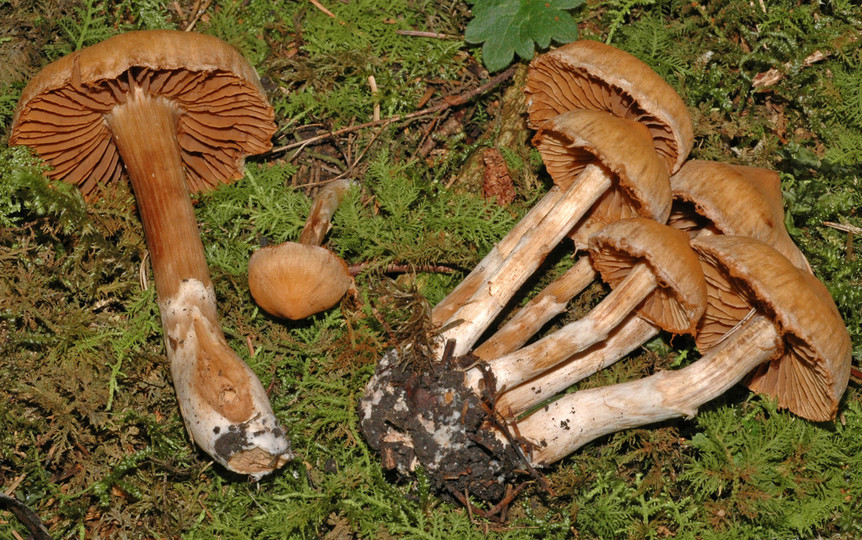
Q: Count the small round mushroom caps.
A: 1